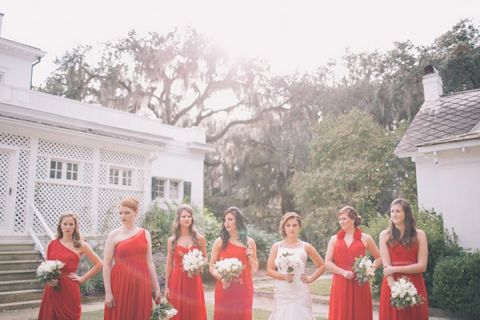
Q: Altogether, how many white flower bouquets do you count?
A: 7